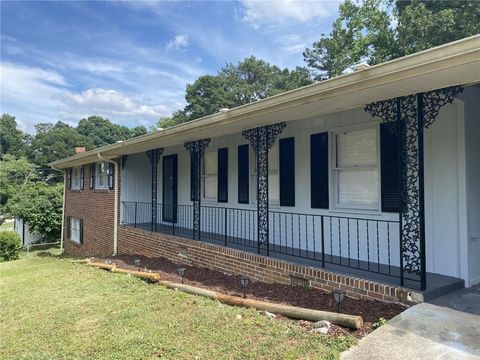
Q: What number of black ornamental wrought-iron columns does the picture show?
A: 4